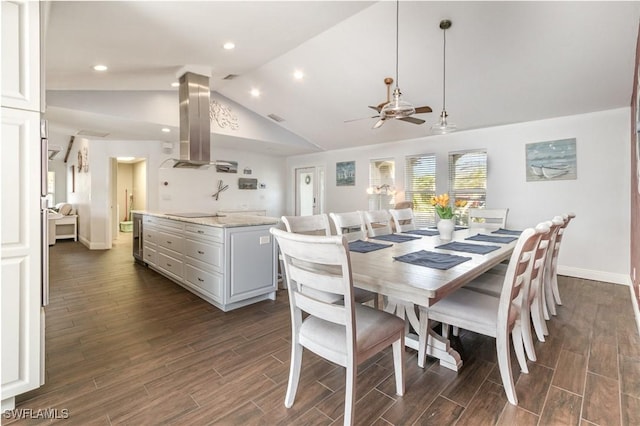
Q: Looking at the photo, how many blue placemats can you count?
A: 8